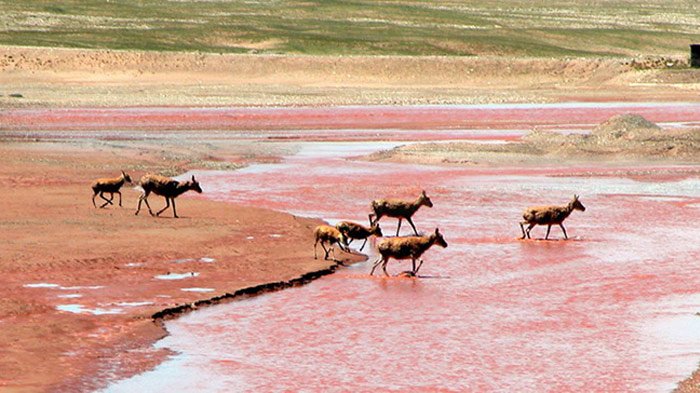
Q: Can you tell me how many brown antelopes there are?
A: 7